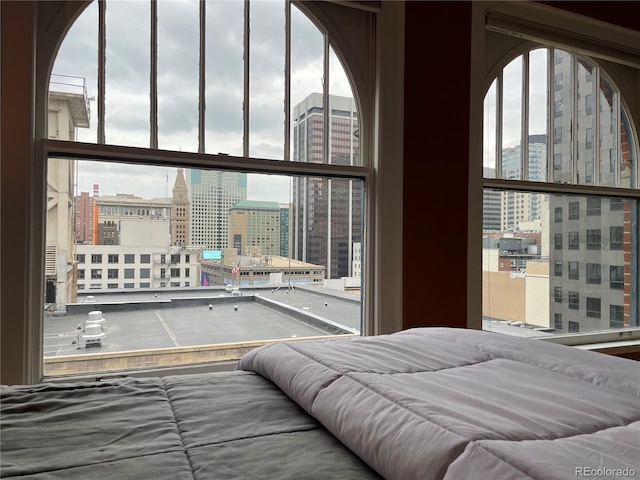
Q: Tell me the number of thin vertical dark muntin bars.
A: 12